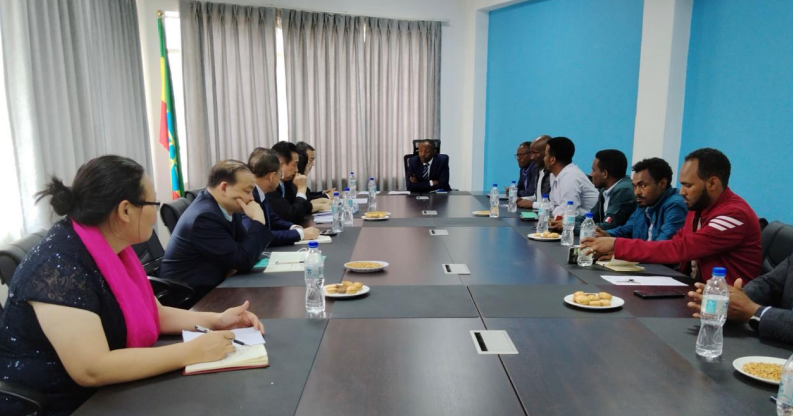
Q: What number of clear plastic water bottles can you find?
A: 12